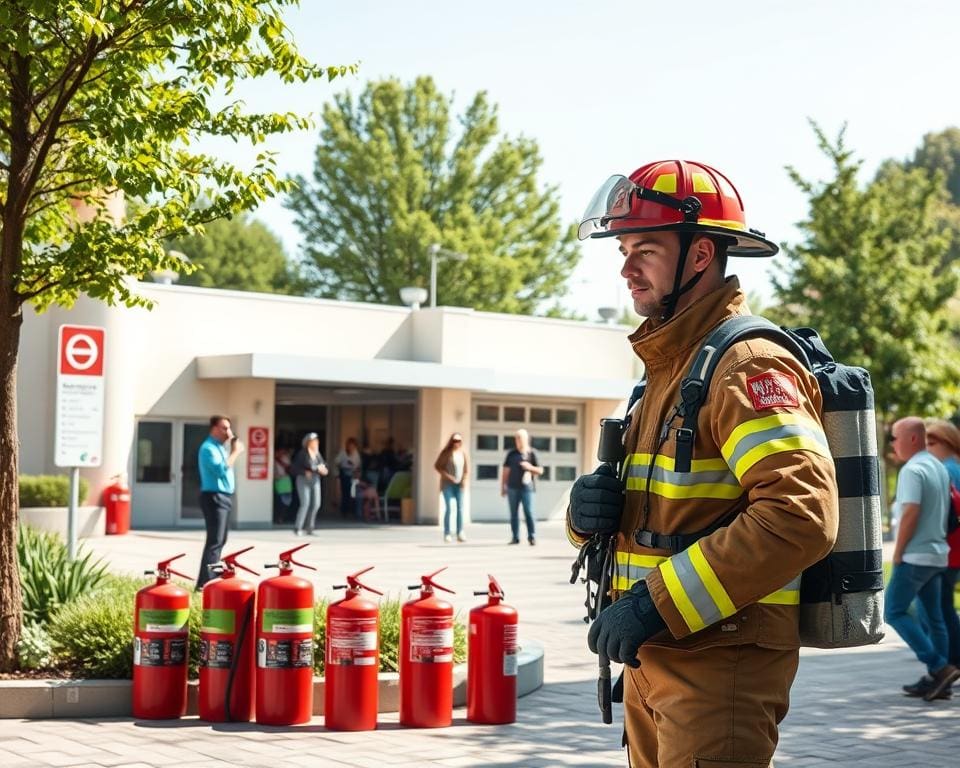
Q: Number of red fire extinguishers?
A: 7